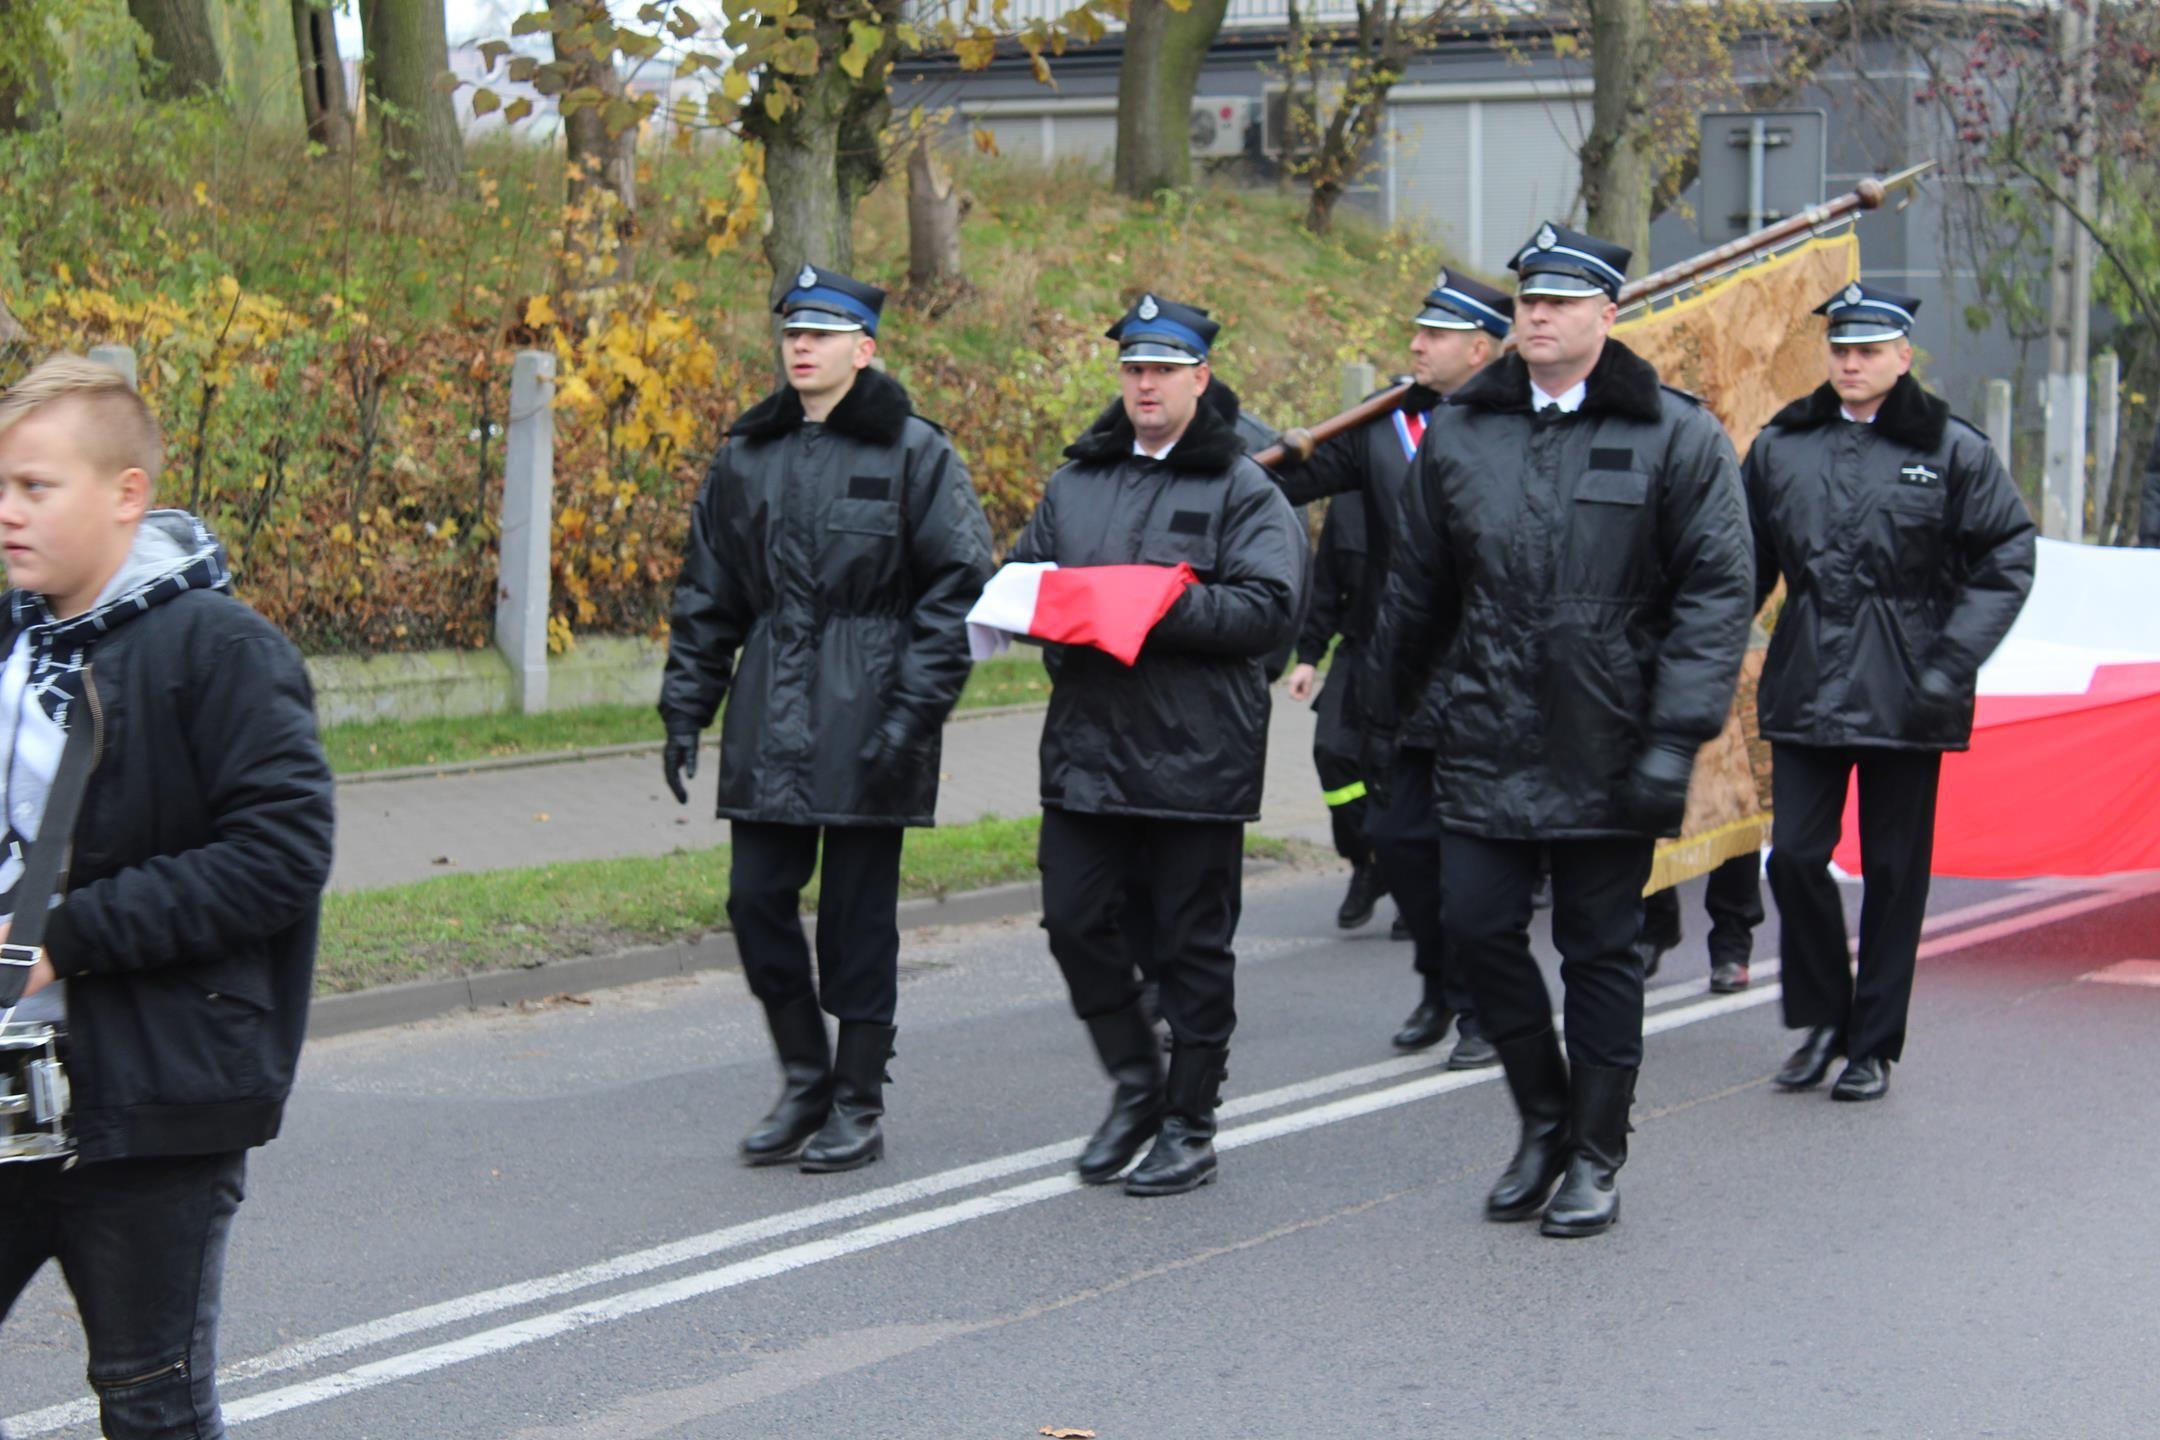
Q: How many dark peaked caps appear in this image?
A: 5